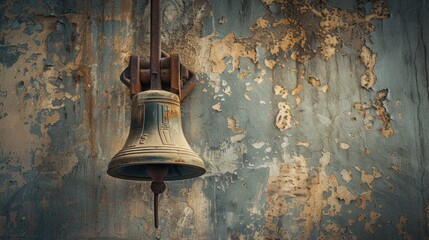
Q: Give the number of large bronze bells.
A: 1